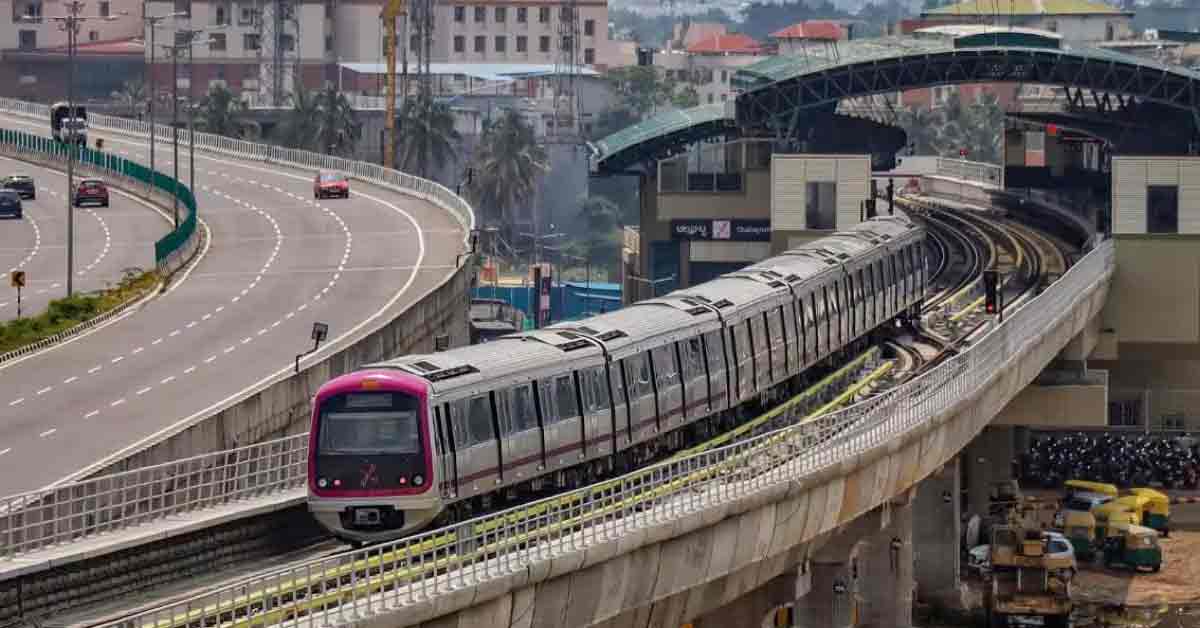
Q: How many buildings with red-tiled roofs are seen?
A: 2